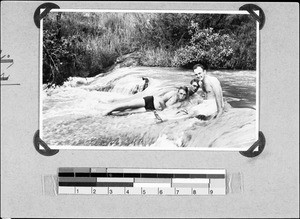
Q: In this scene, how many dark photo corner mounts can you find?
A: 4